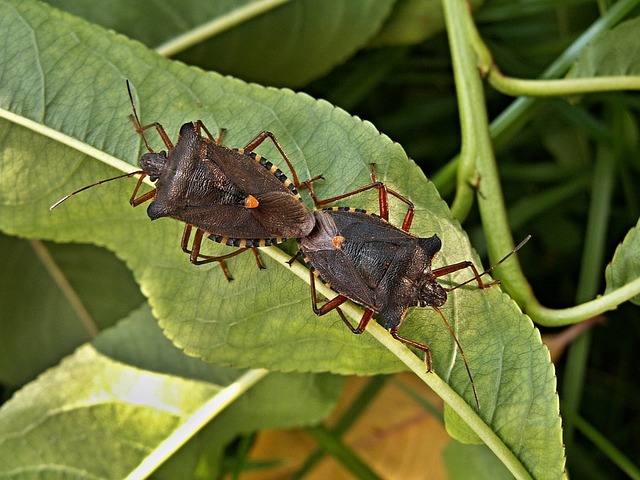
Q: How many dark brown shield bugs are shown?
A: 2